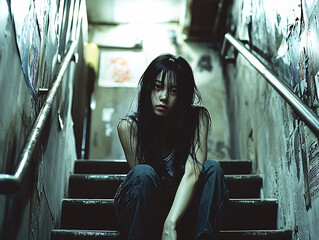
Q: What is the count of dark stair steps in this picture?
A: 4